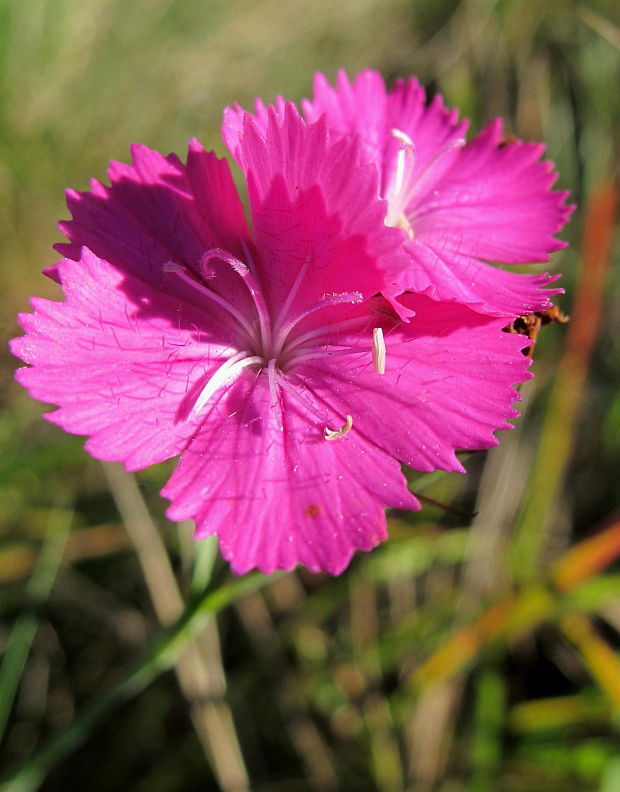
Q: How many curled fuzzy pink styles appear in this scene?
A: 2